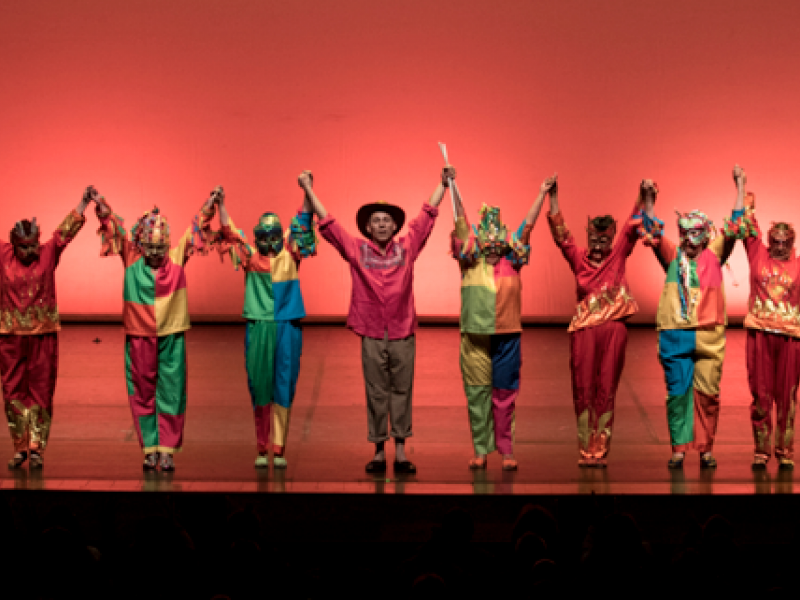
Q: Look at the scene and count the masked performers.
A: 7